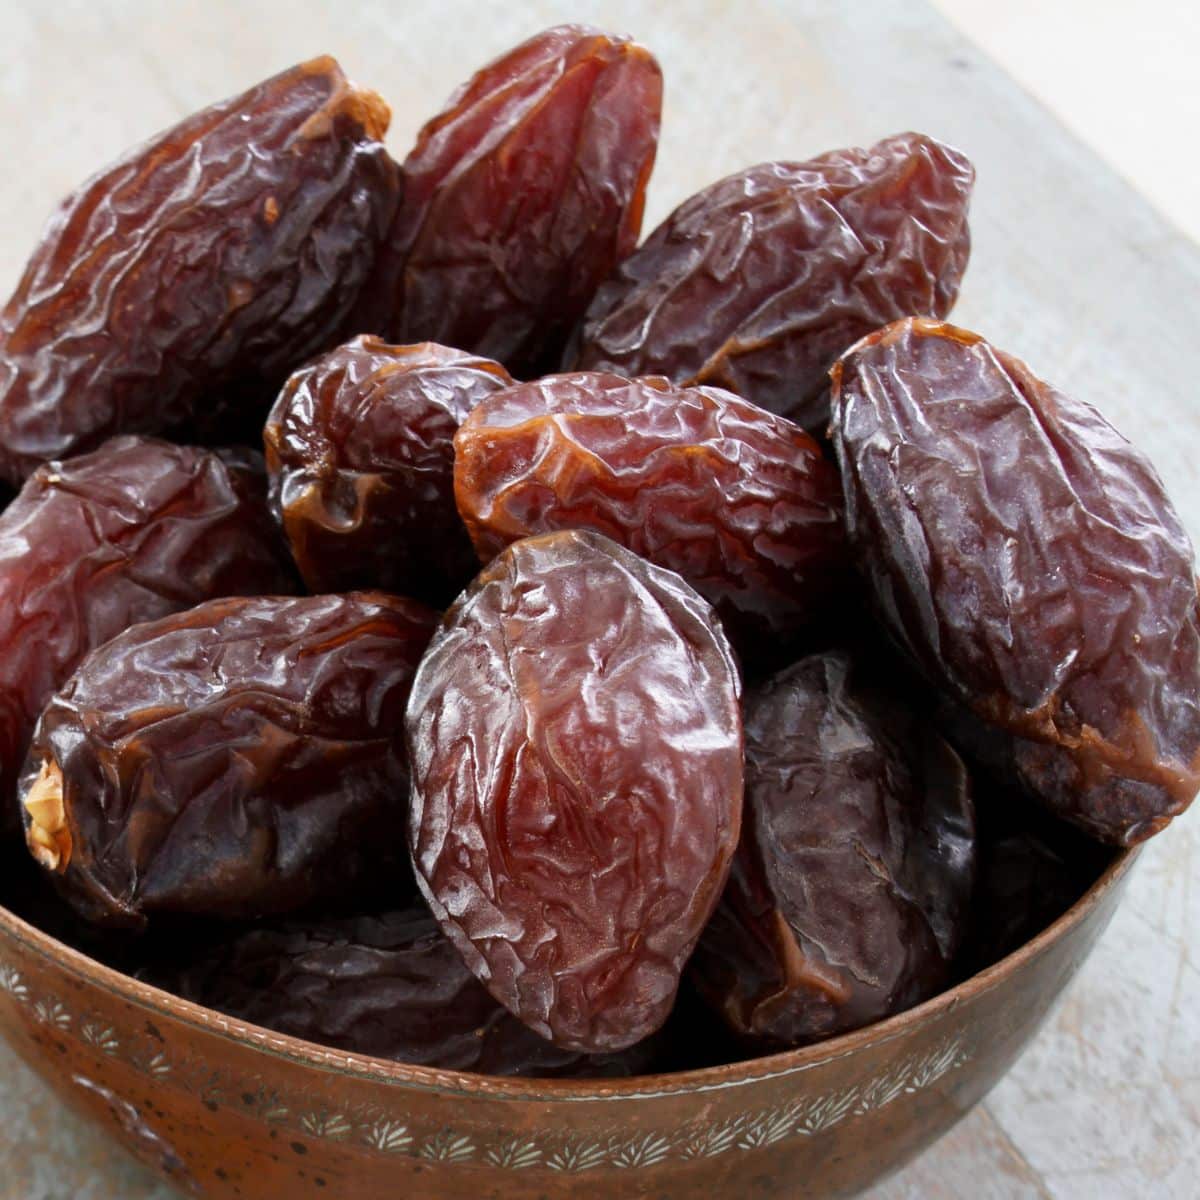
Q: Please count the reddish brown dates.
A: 11